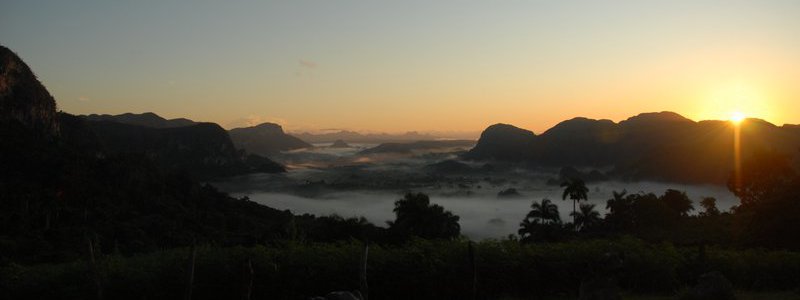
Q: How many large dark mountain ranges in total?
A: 2